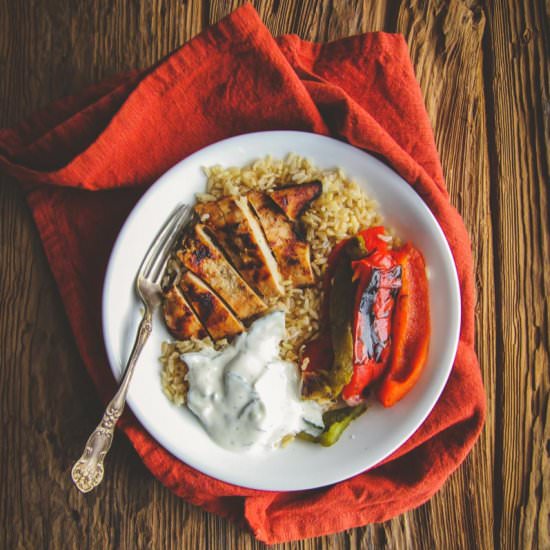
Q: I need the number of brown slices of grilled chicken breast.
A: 6